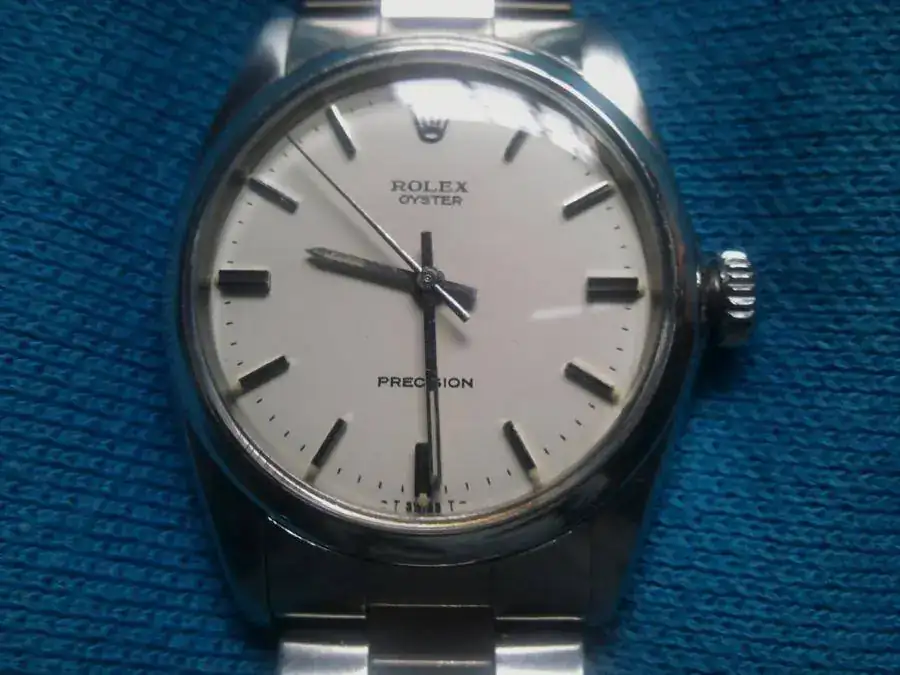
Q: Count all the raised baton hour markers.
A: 11